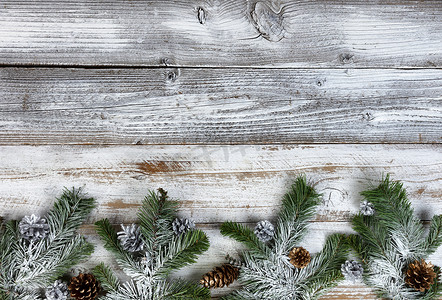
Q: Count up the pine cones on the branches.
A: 11